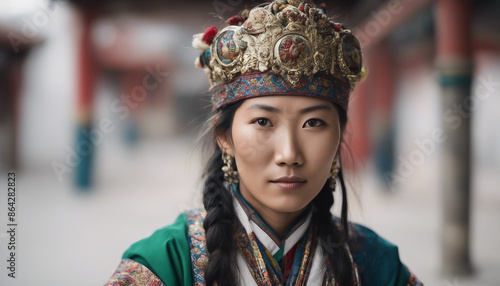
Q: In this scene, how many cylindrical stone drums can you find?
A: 0